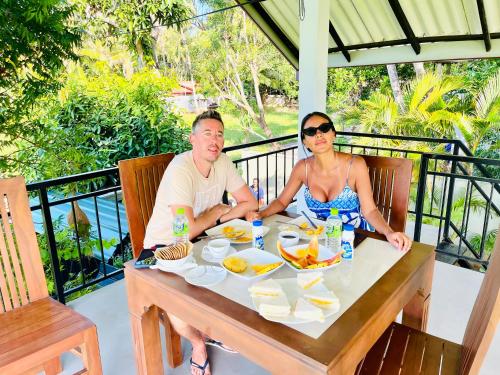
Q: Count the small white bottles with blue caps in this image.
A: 2